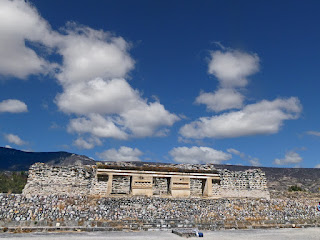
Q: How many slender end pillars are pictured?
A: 2